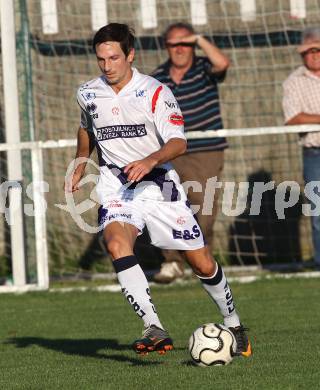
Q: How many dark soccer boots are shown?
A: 2